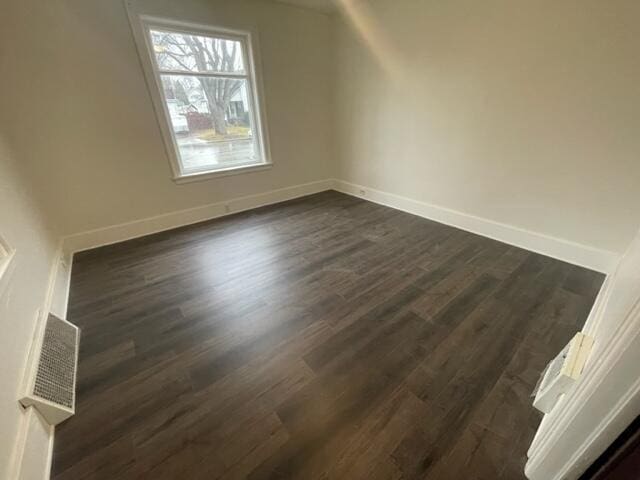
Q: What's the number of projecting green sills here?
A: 0